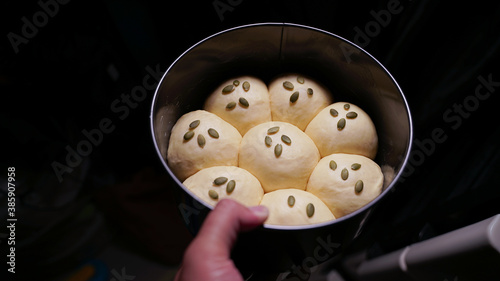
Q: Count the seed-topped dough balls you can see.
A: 8